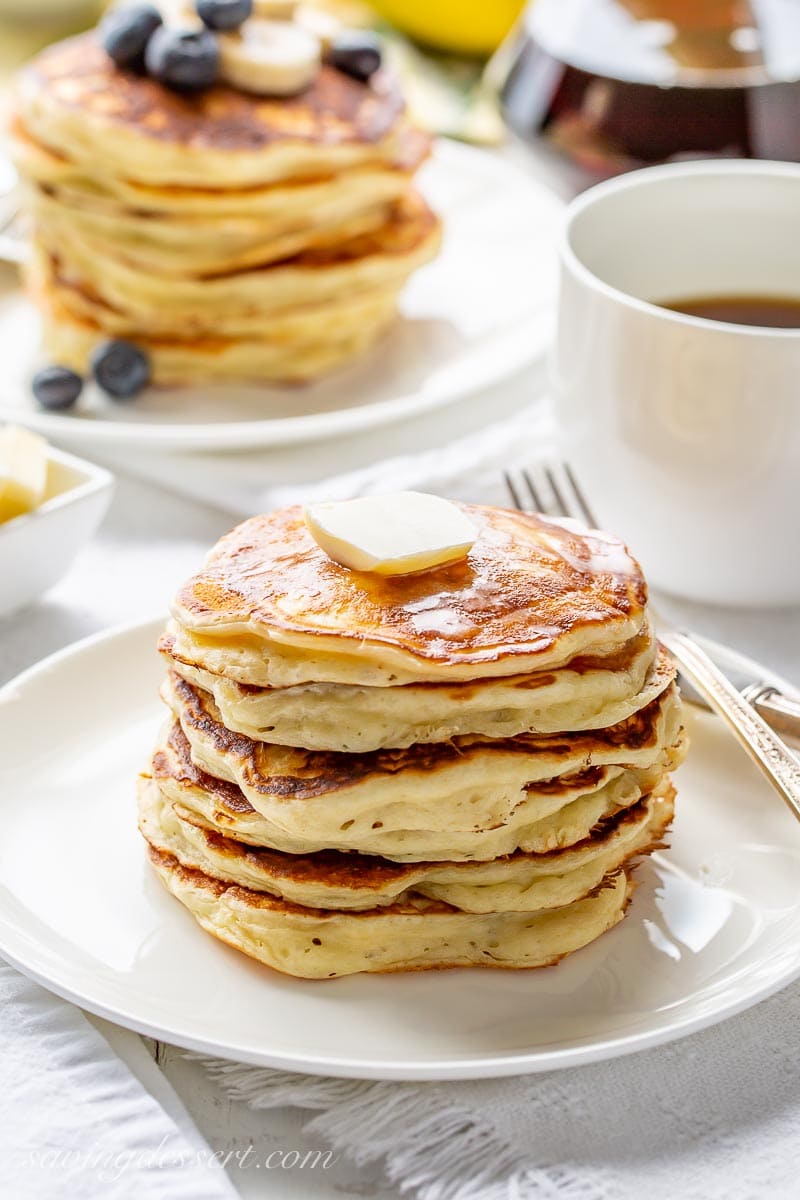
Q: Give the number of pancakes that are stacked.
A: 6